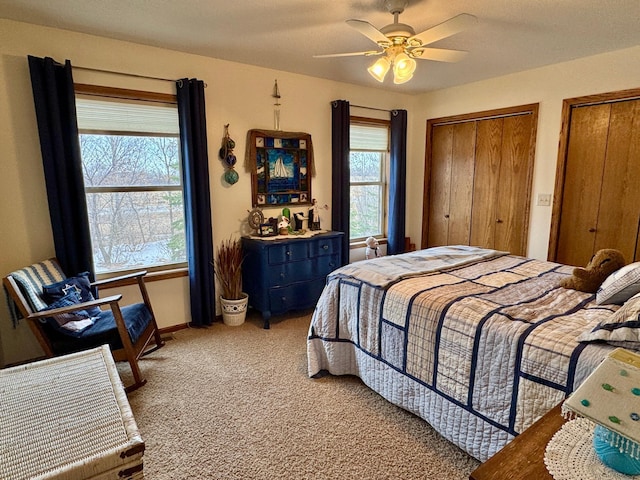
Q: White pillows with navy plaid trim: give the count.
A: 2